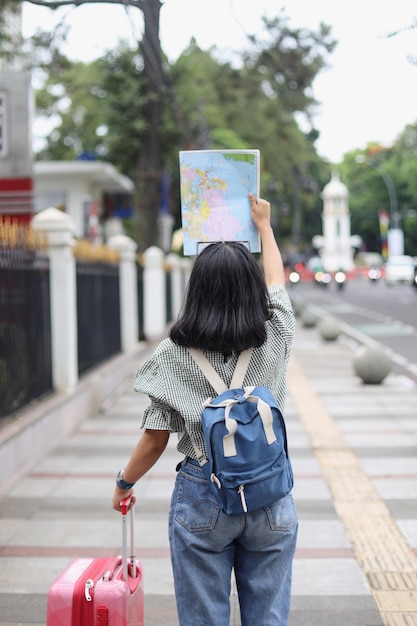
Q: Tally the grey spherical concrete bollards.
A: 4